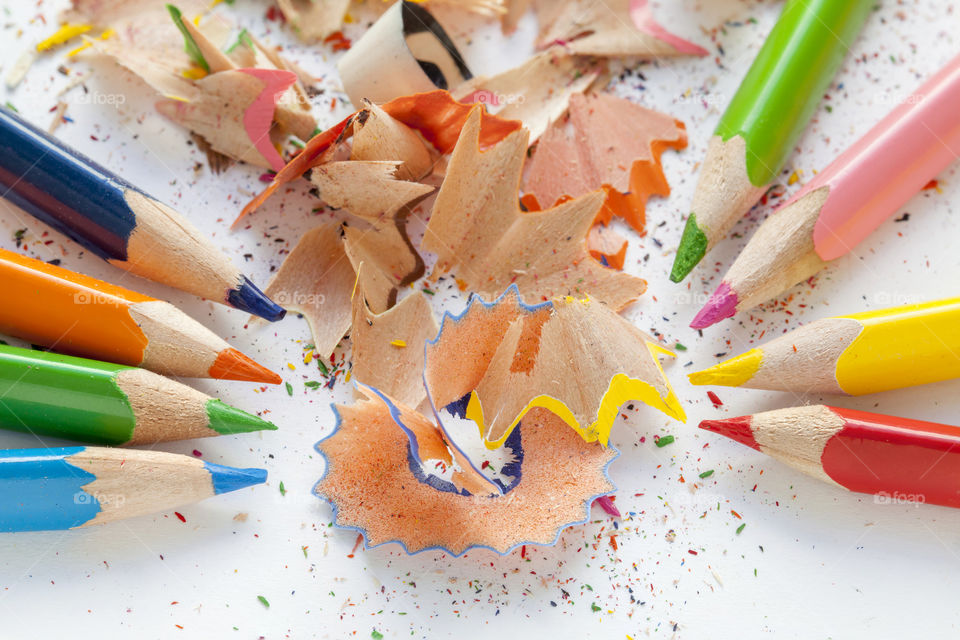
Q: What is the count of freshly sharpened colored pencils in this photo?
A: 8